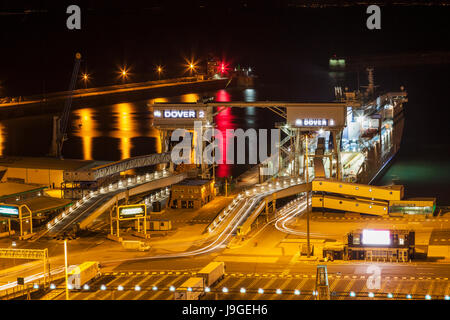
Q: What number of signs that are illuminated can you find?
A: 5